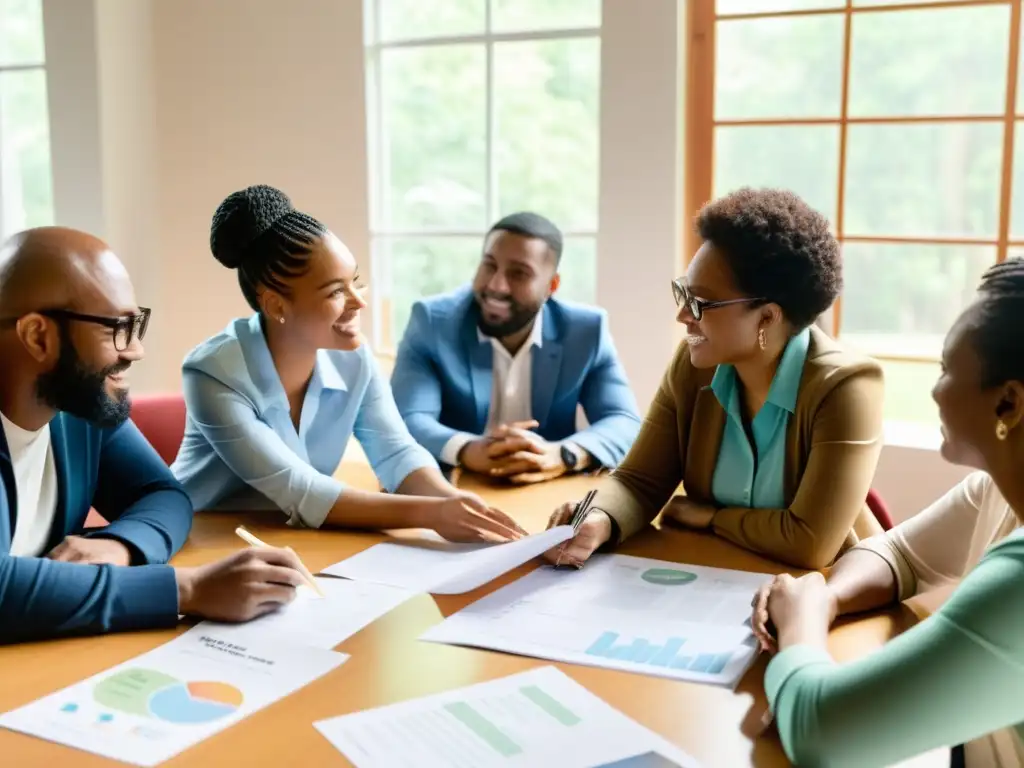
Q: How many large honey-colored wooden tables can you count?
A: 1